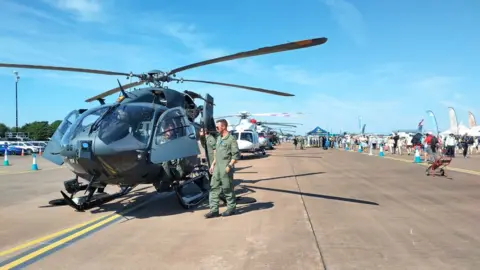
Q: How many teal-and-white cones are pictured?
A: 6